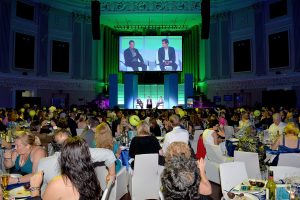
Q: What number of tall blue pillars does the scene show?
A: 4